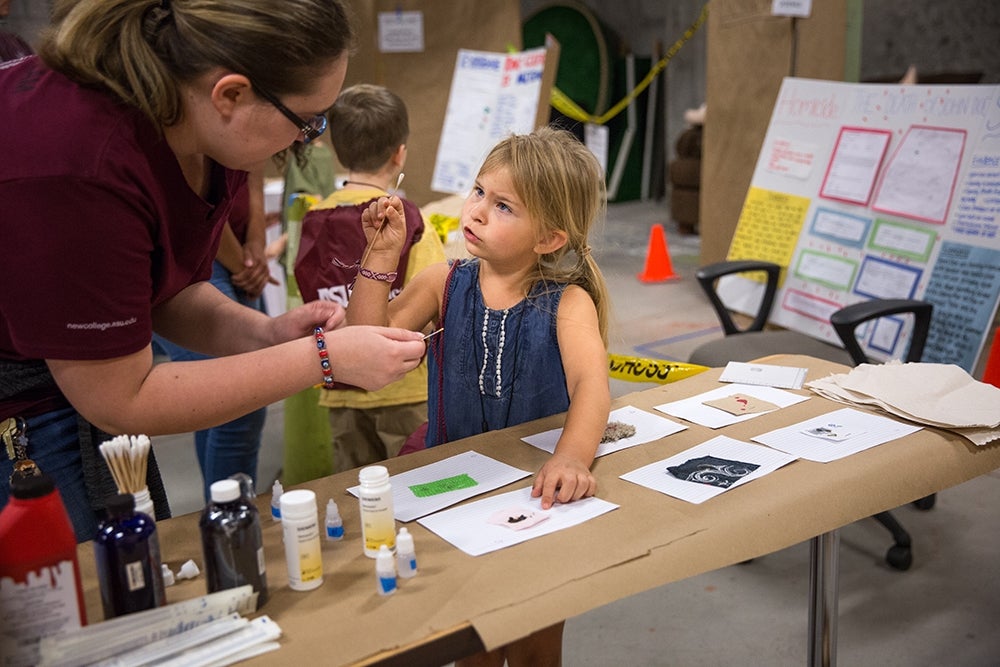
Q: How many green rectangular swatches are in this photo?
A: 1